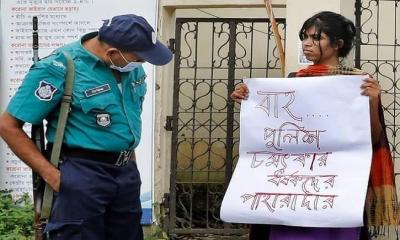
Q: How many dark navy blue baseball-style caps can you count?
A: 1